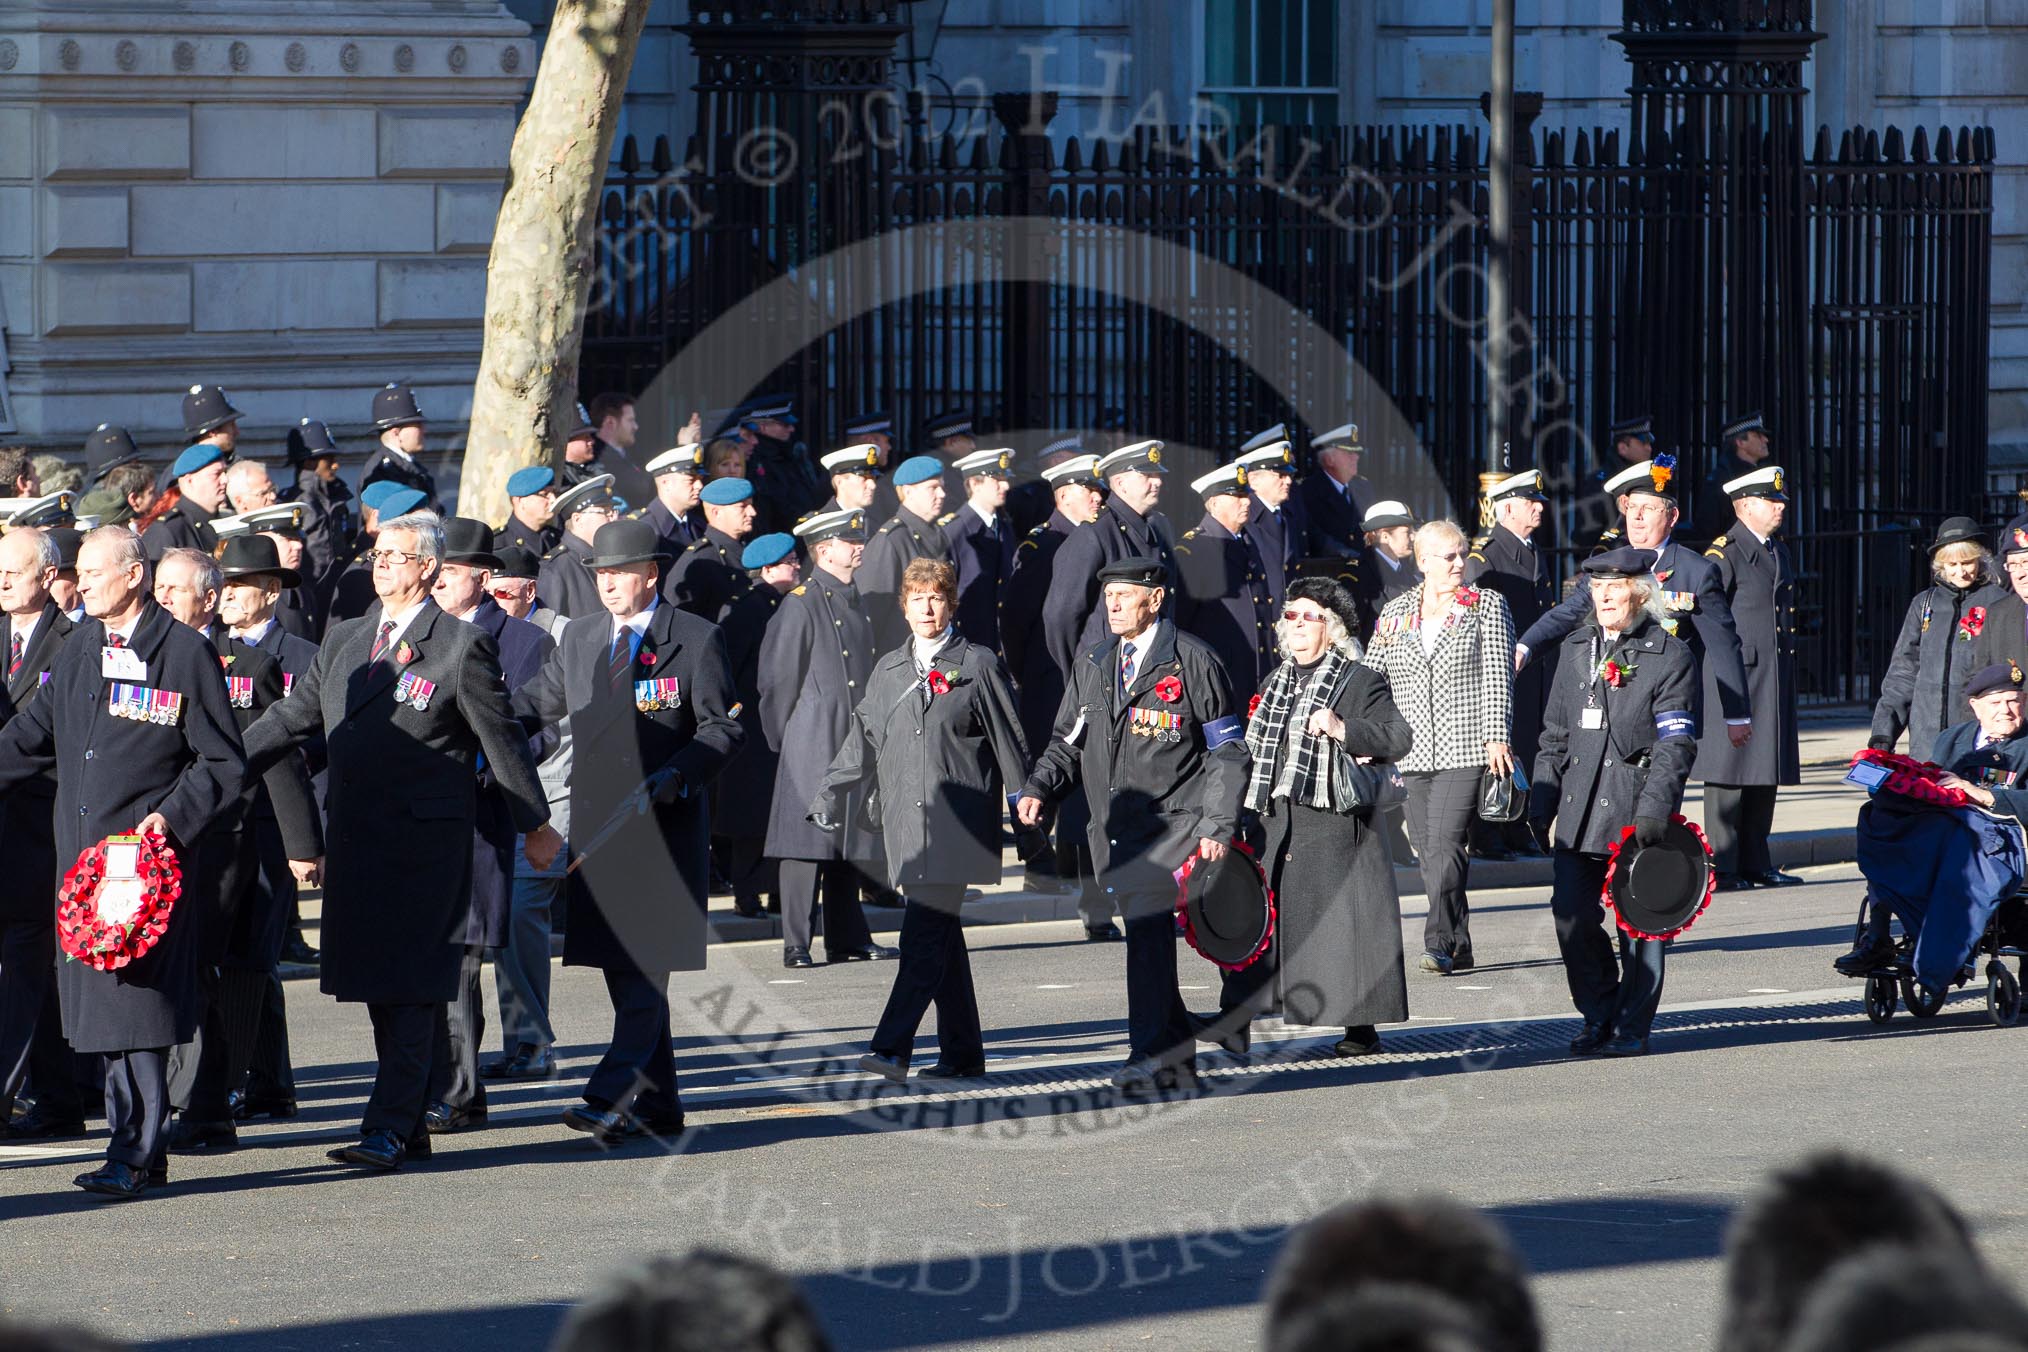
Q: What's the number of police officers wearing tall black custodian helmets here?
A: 5